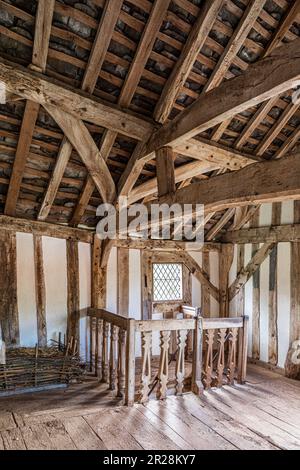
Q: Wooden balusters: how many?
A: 11